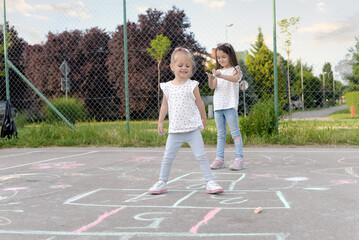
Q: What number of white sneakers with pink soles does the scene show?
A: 2